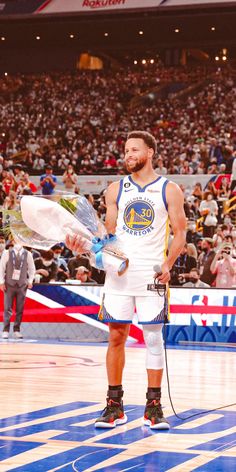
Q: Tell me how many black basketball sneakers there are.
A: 2